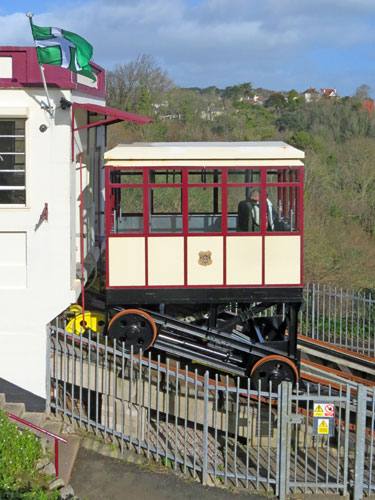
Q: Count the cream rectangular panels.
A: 5